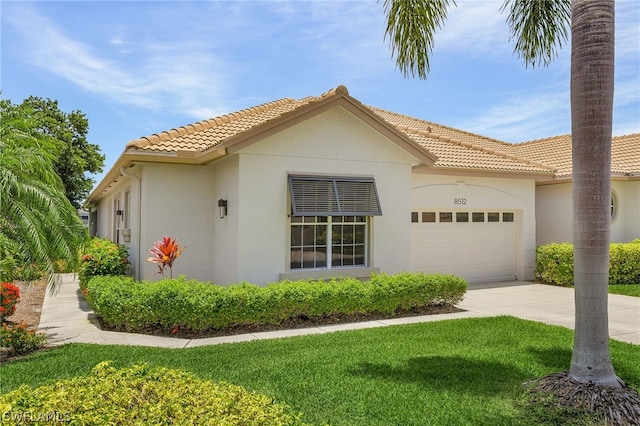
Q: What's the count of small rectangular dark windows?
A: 7